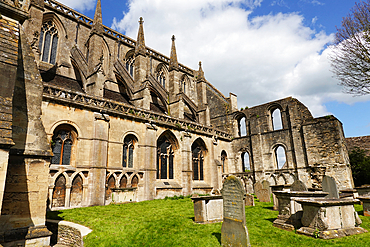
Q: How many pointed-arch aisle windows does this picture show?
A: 2